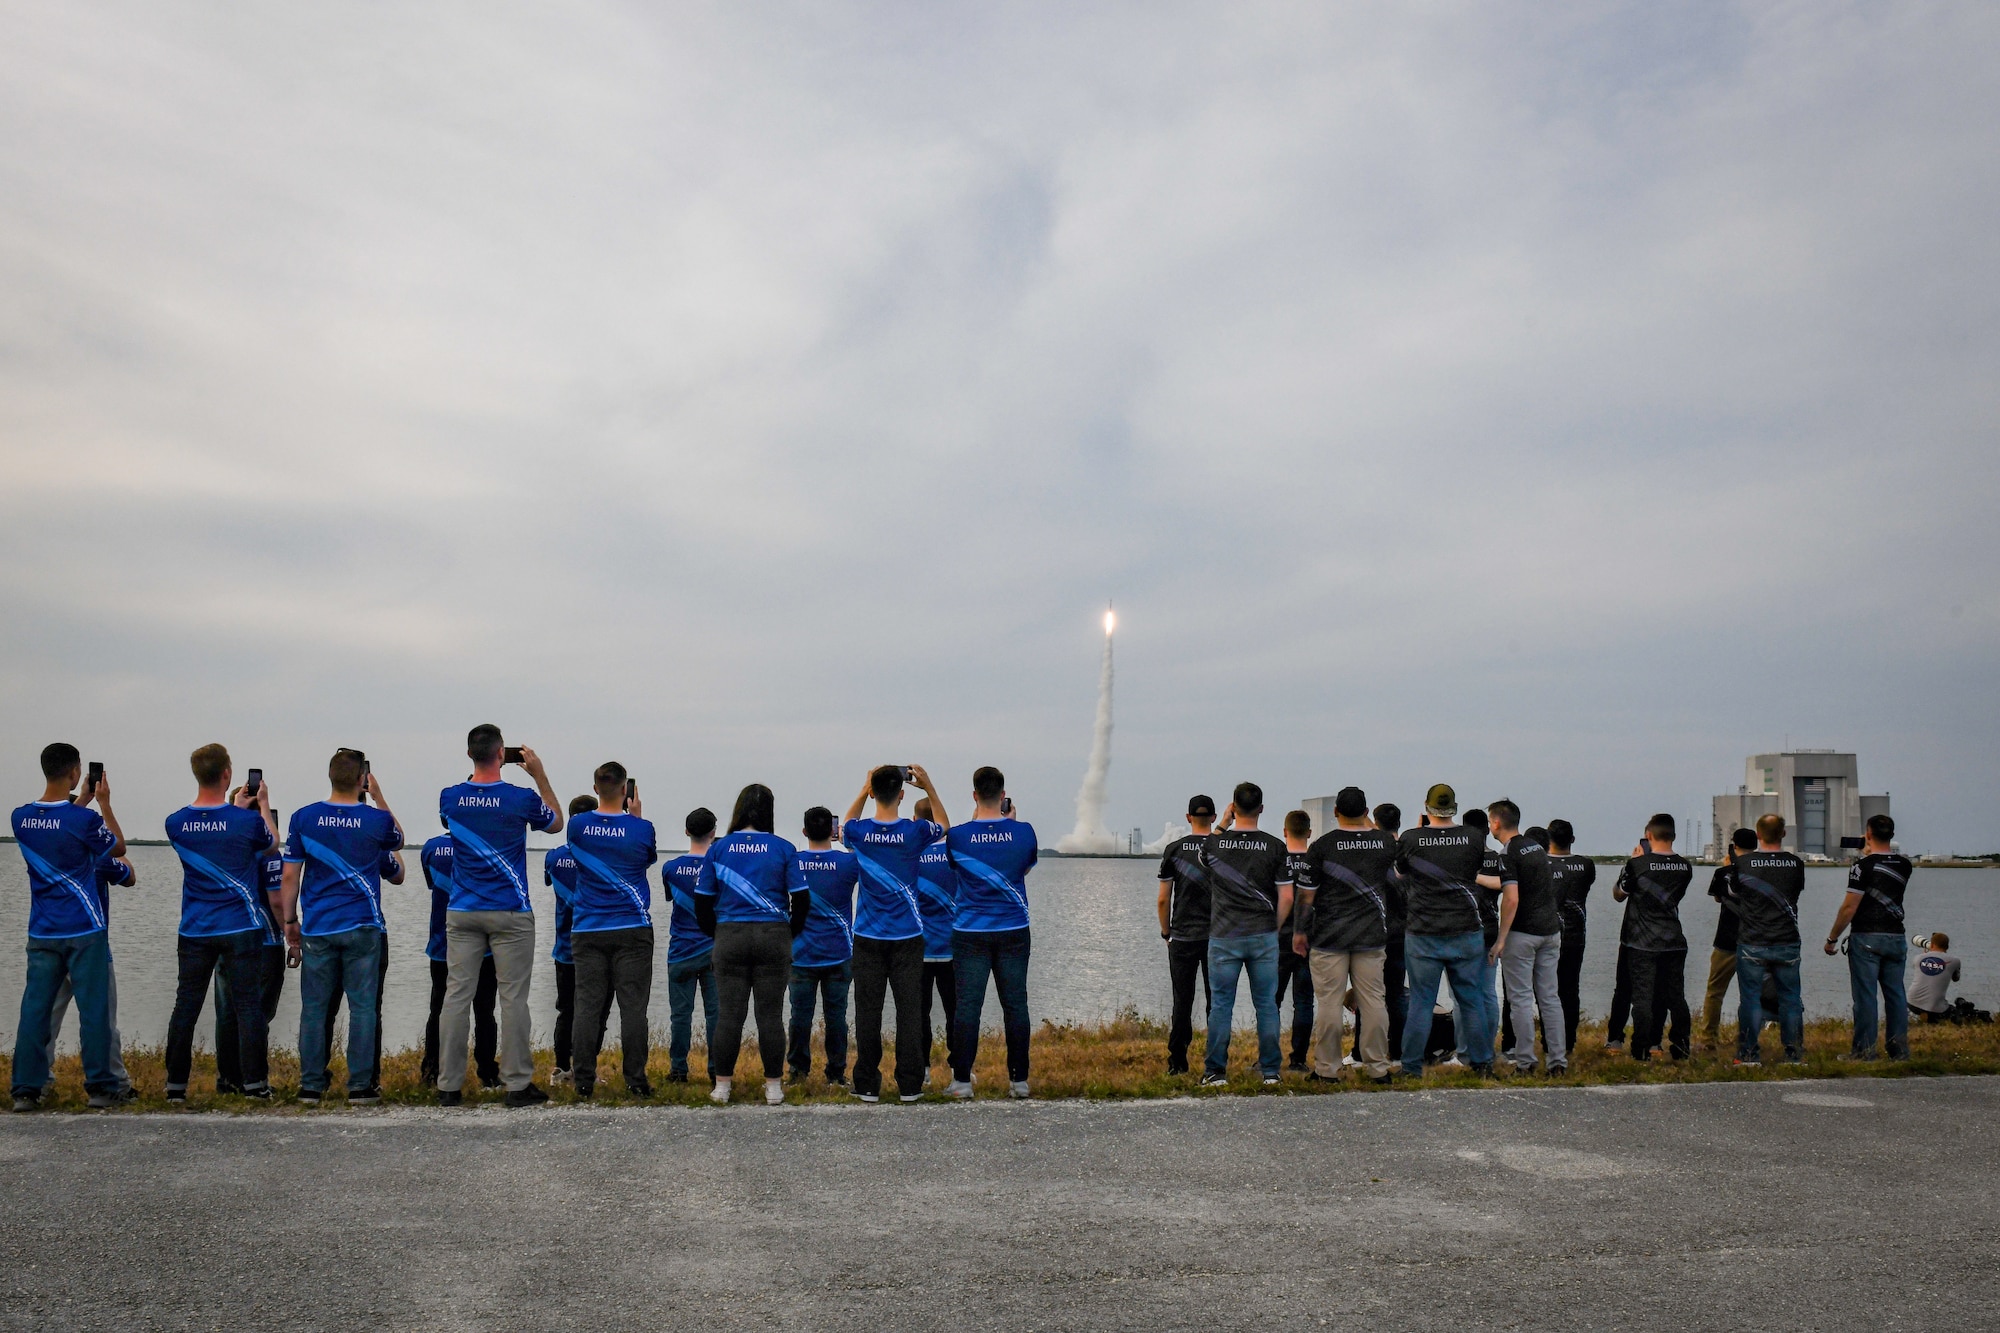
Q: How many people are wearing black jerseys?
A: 14